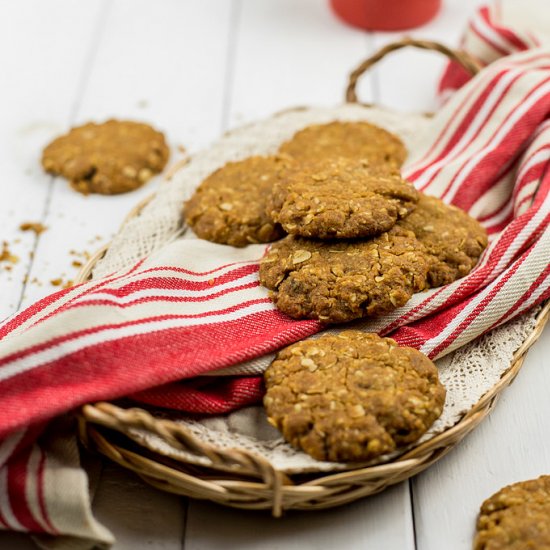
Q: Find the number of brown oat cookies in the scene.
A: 8